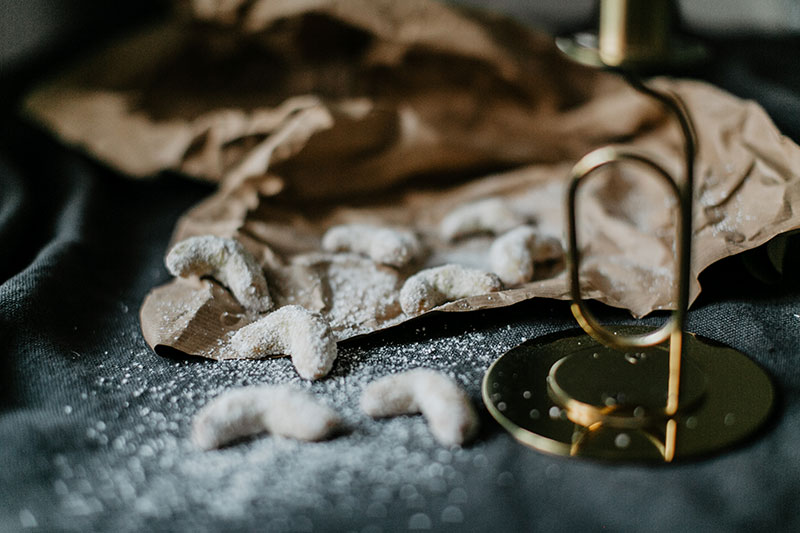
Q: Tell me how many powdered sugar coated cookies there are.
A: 8